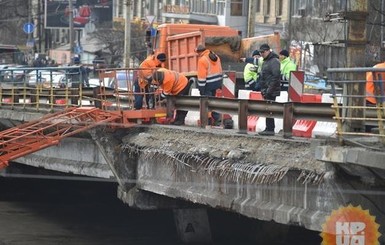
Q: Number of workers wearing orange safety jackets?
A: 4